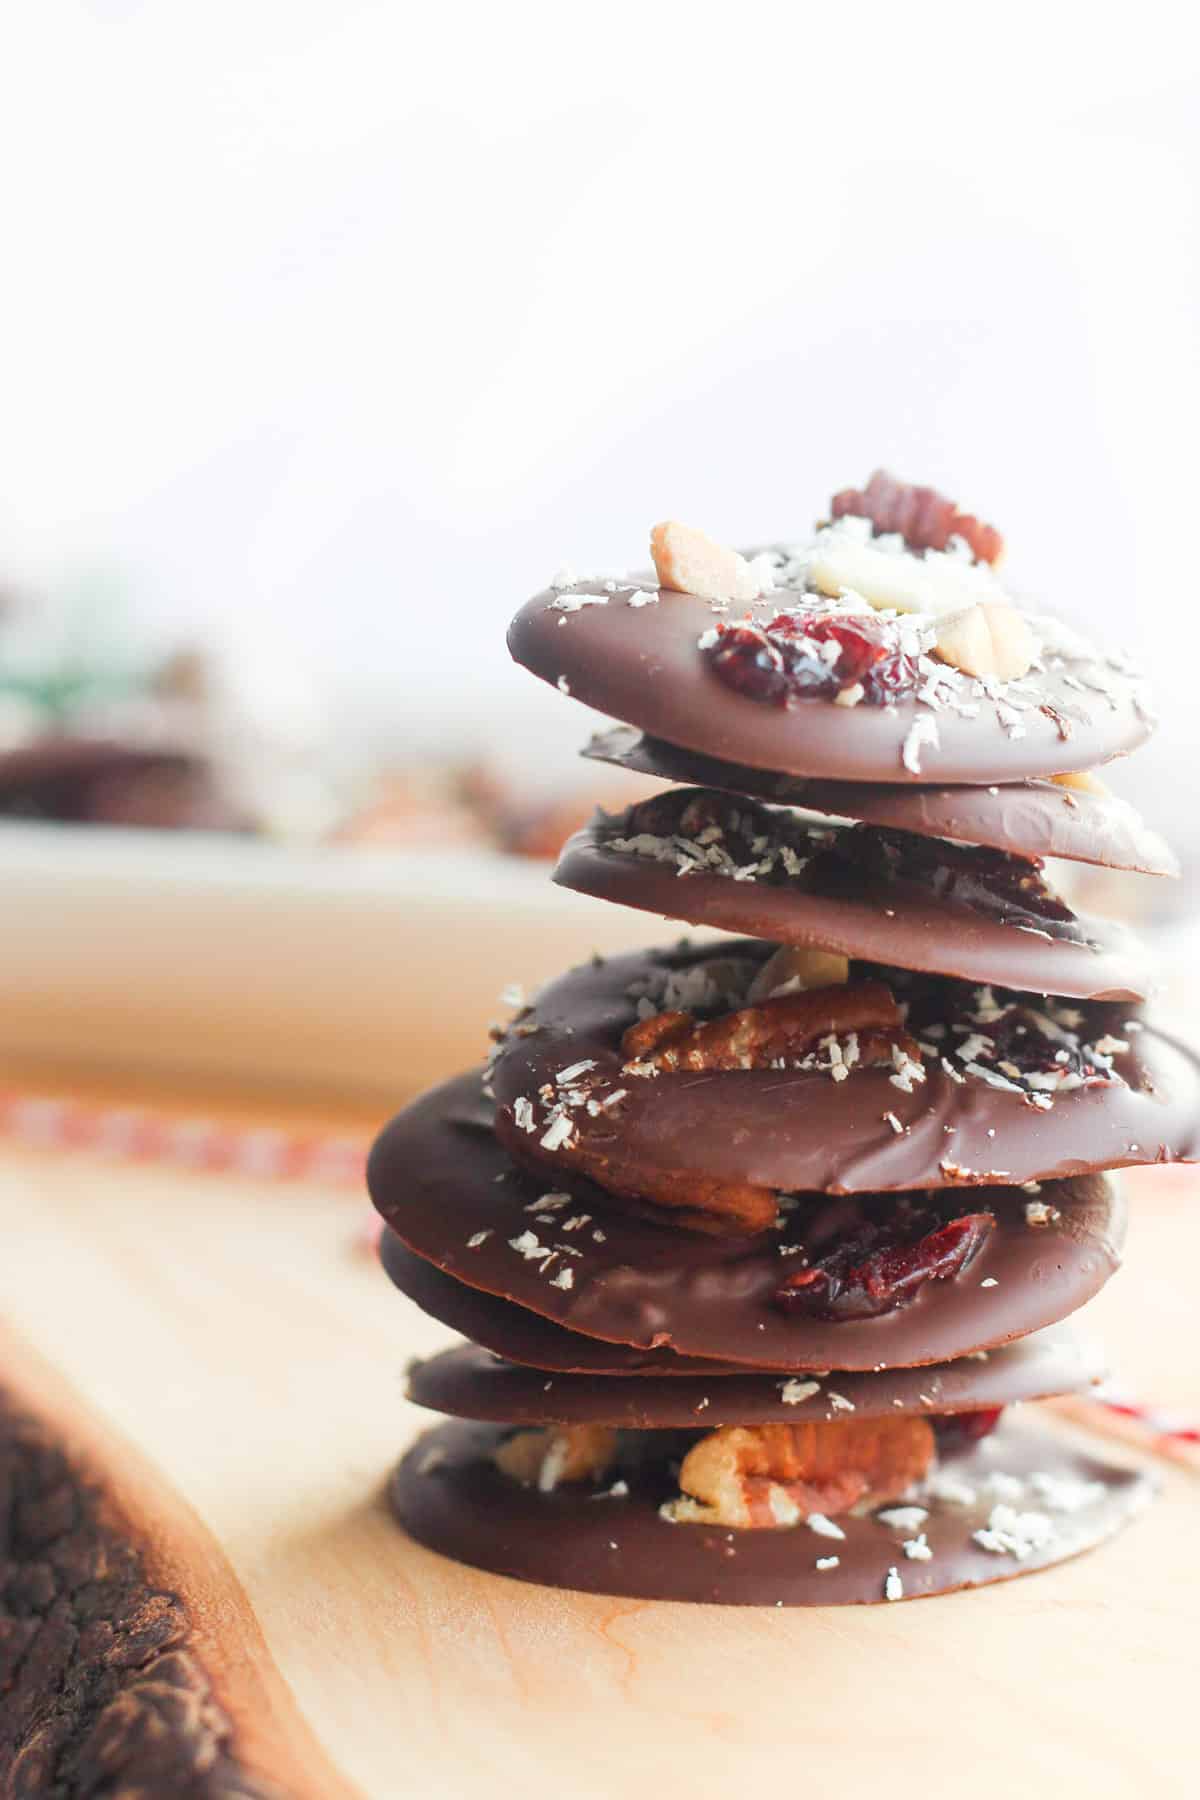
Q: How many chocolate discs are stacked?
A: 8